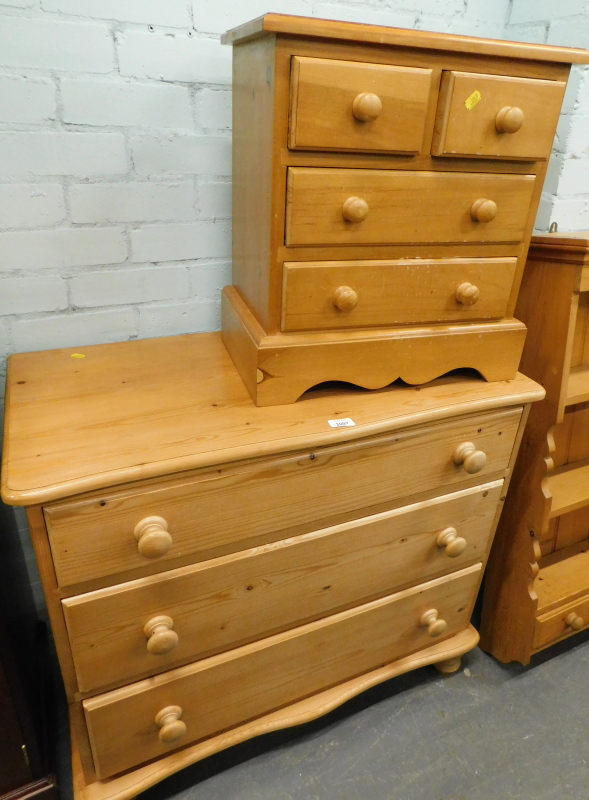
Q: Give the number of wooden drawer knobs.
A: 13